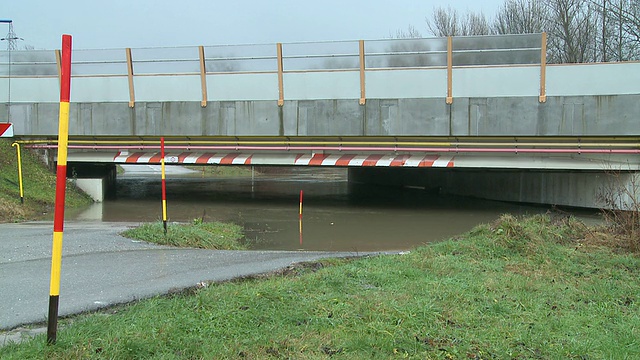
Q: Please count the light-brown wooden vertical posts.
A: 7